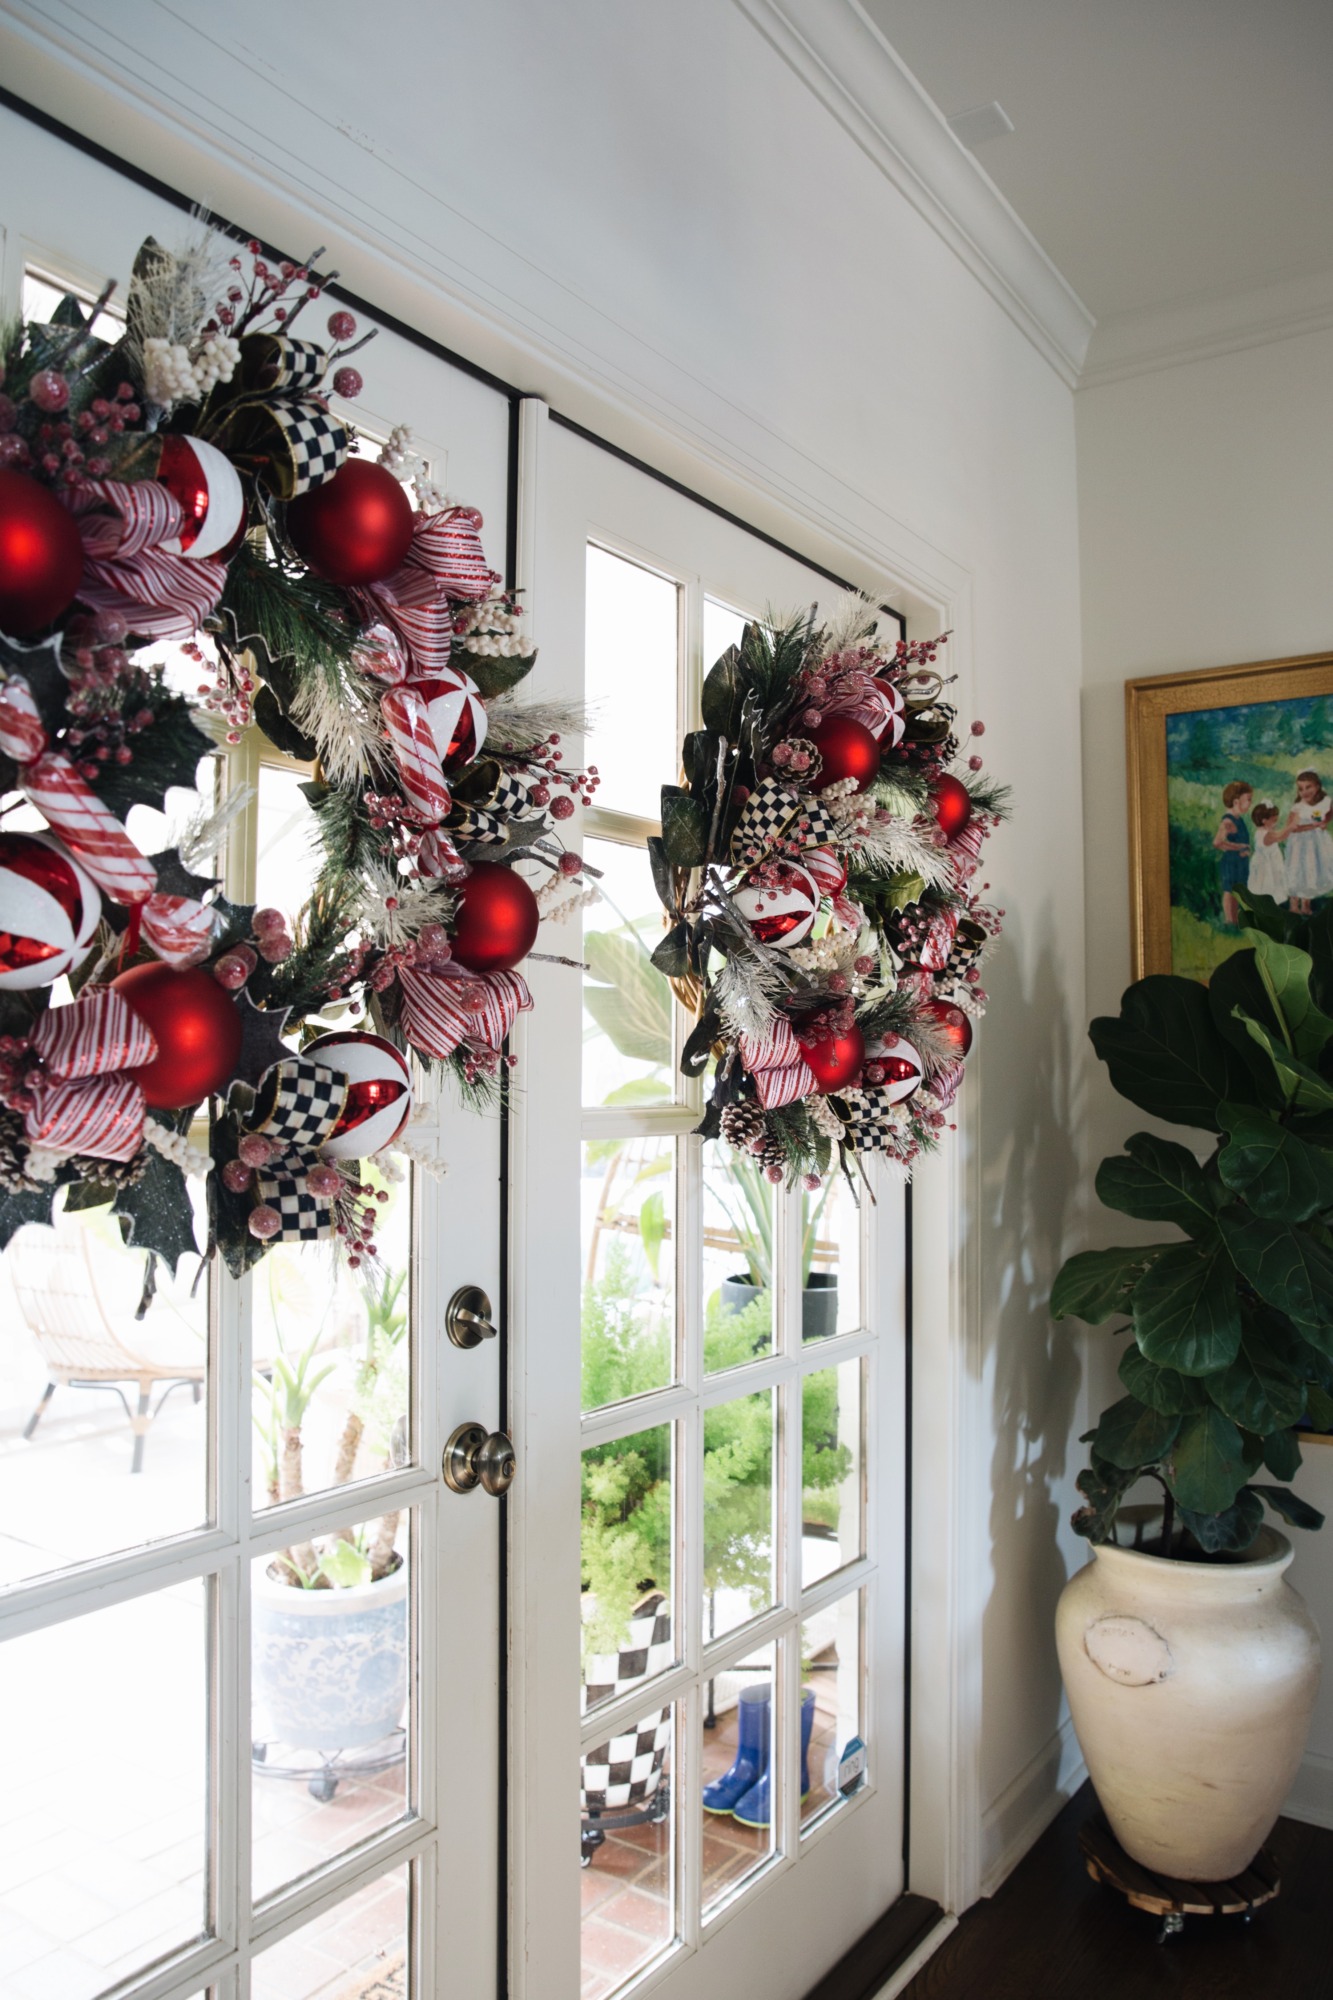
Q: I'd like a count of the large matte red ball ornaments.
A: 8